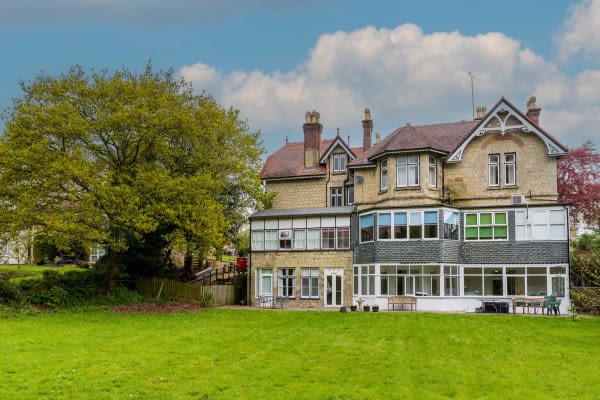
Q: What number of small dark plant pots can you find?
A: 4